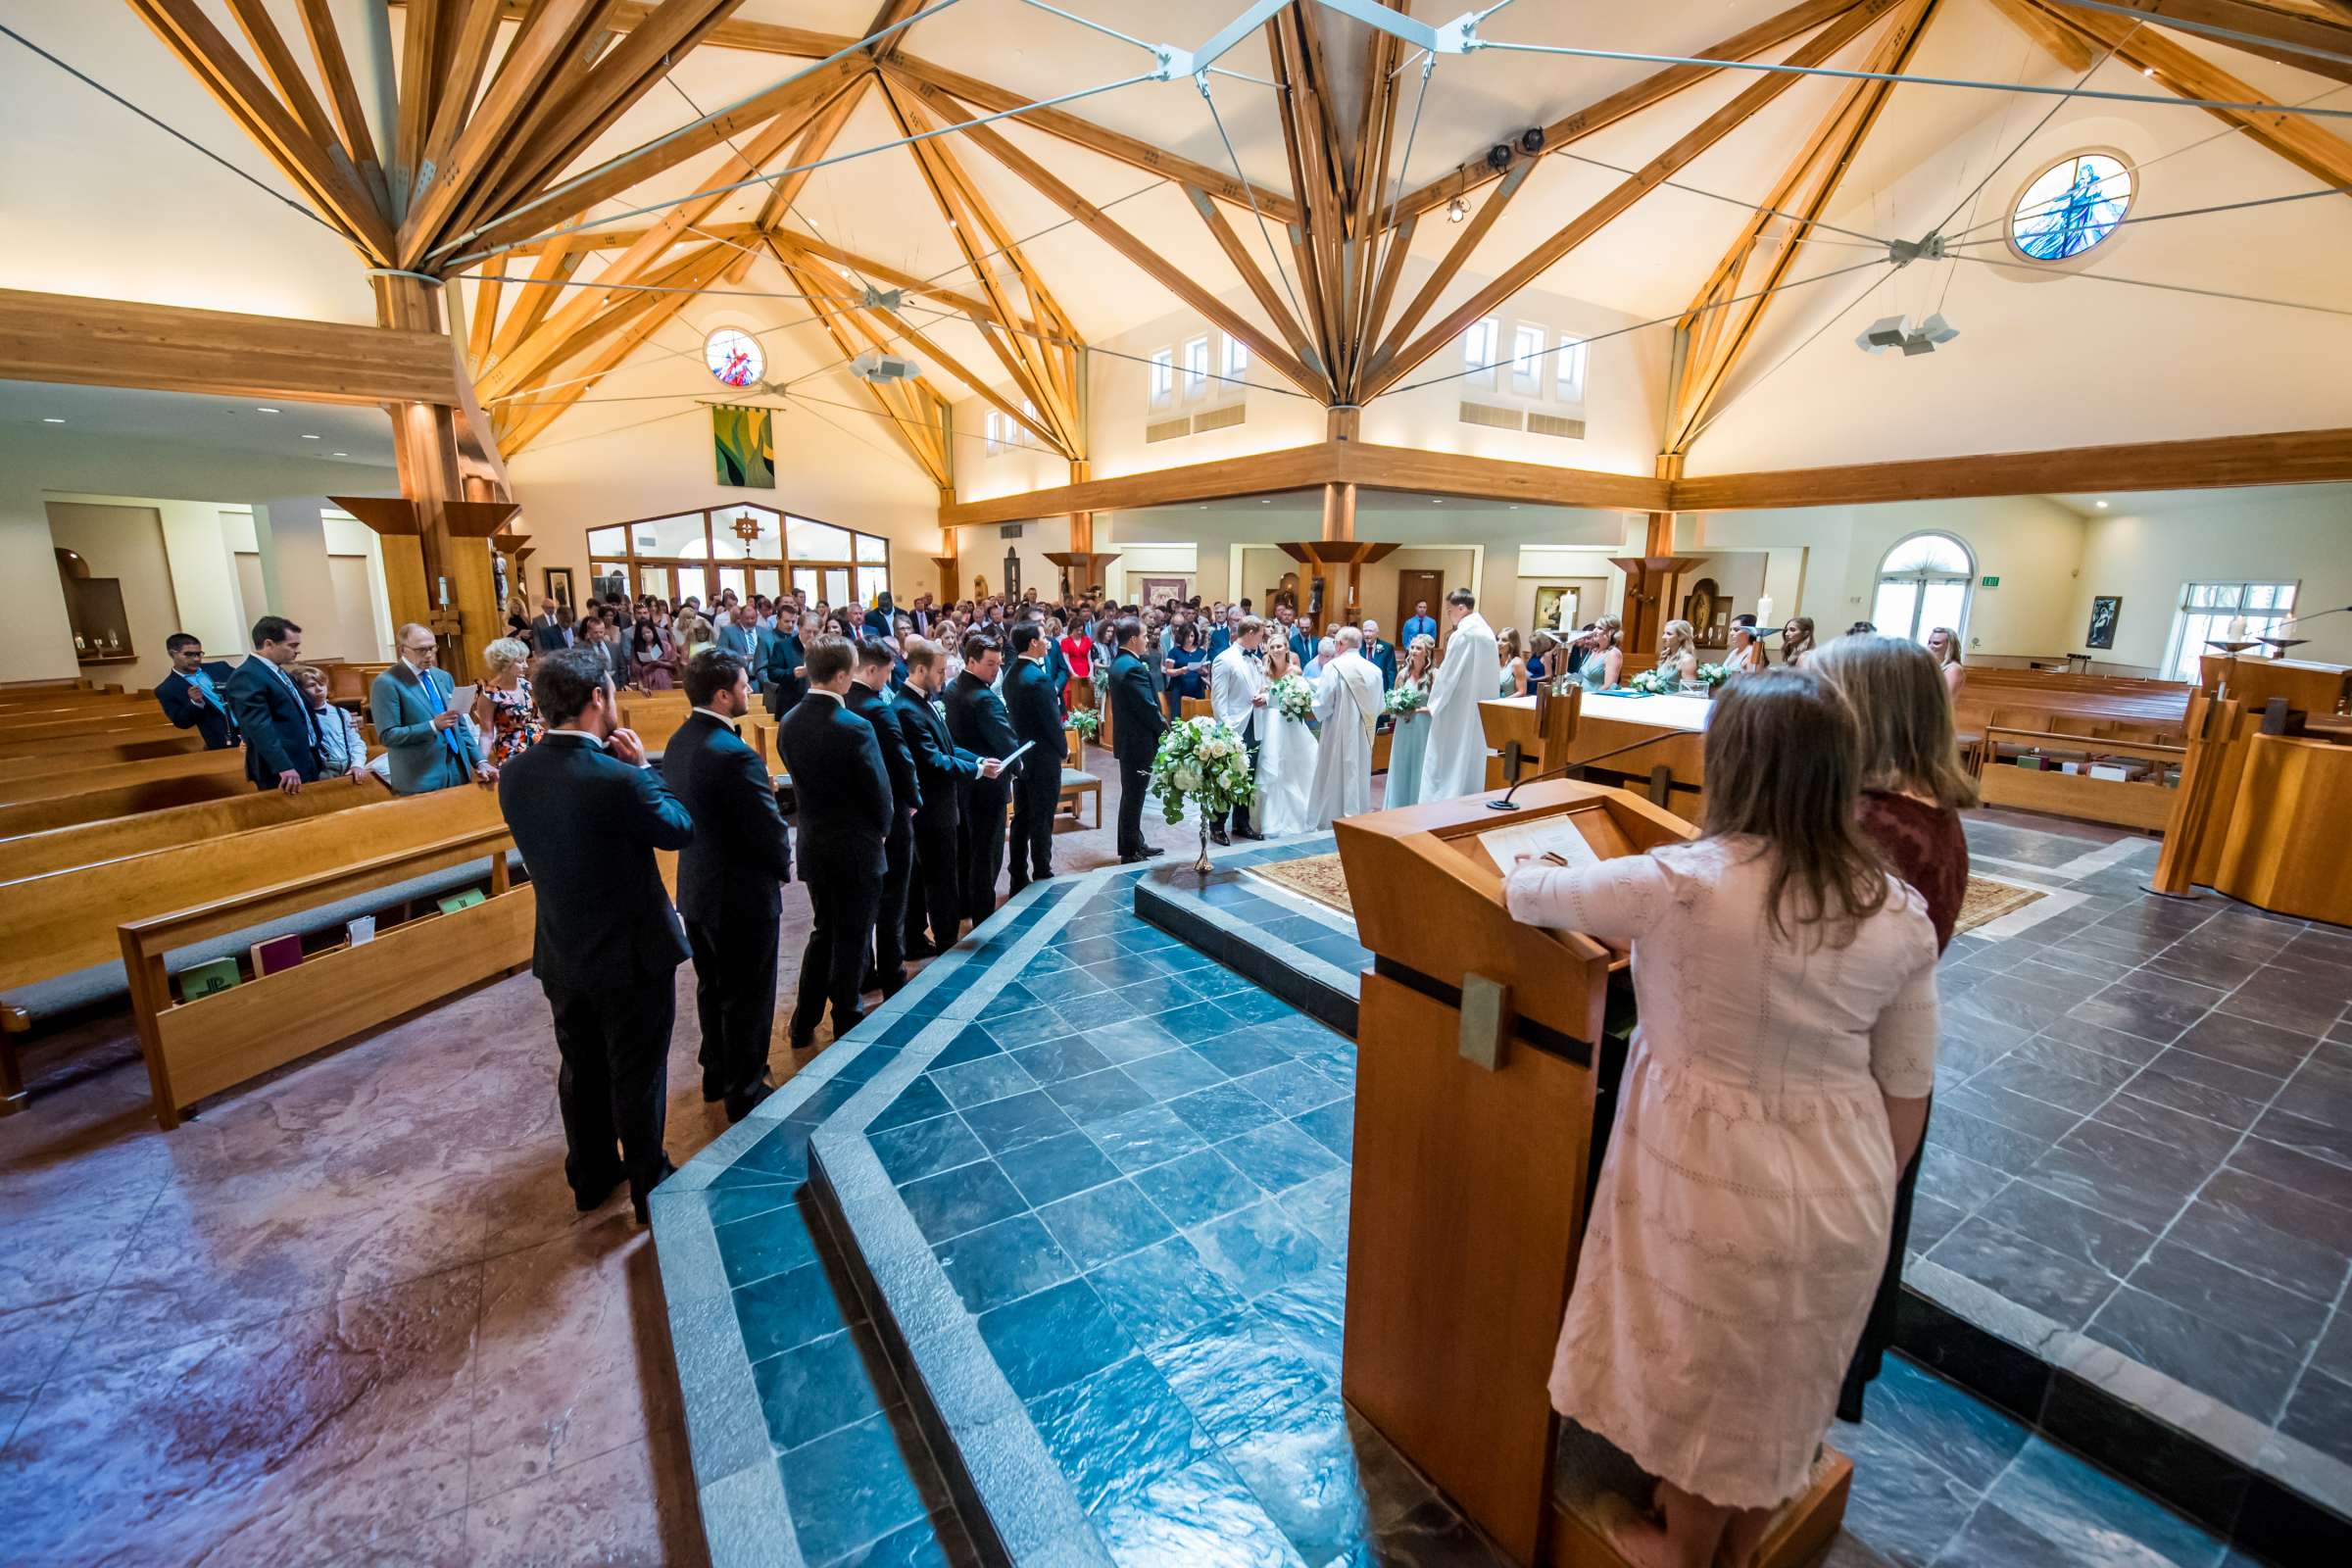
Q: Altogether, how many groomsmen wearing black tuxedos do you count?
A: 8